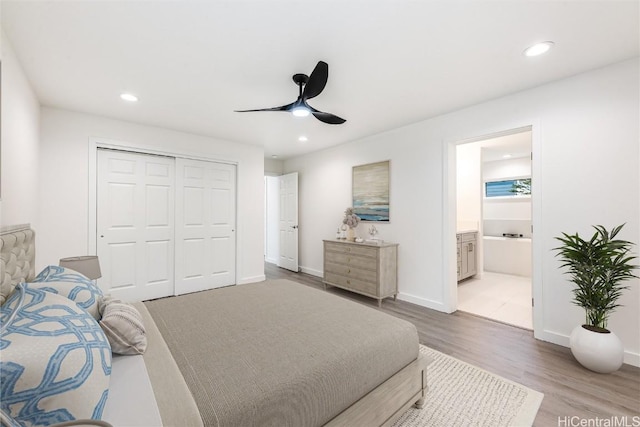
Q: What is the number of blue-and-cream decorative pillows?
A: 2